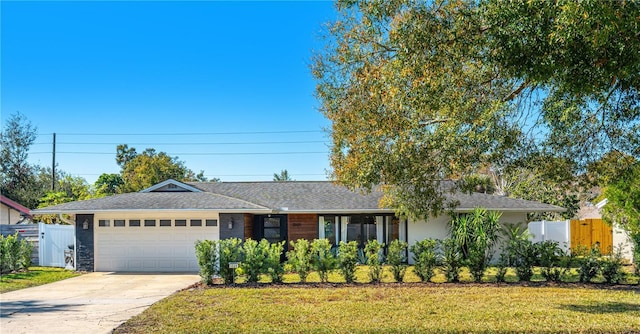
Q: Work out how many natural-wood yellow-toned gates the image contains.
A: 1